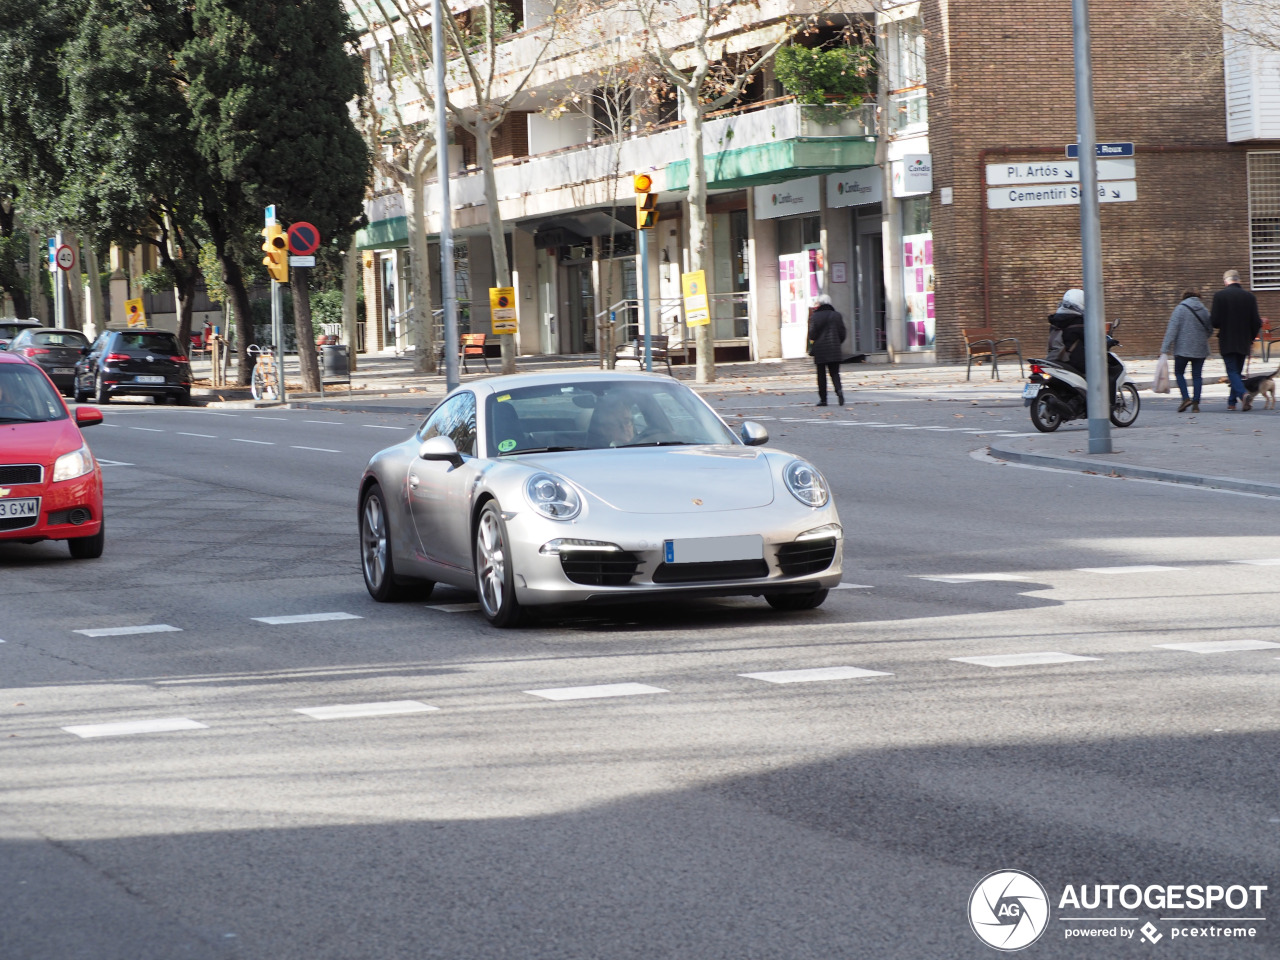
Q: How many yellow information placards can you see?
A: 3